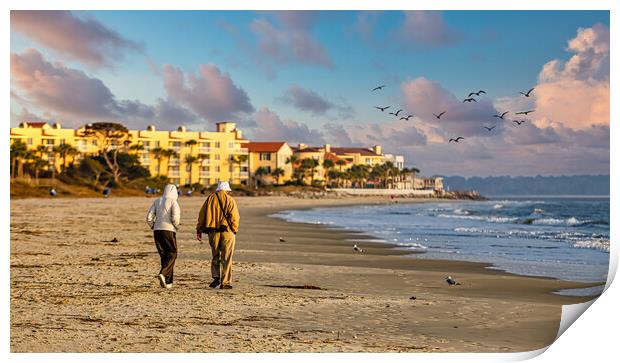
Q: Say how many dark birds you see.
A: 13